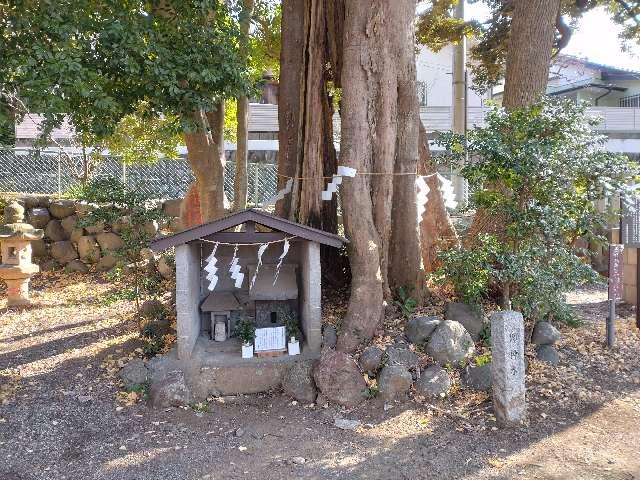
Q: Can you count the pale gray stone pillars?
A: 1